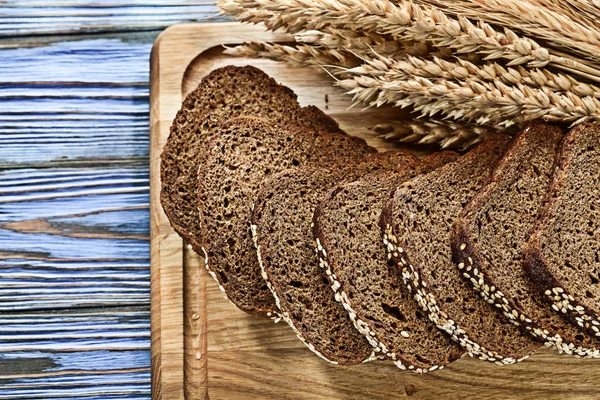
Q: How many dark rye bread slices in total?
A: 7